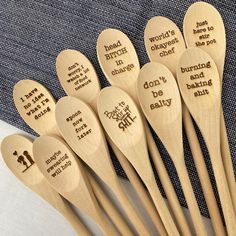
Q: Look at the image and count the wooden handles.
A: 11